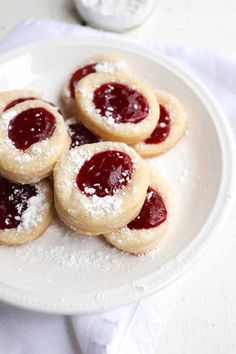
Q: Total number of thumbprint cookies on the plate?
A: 9